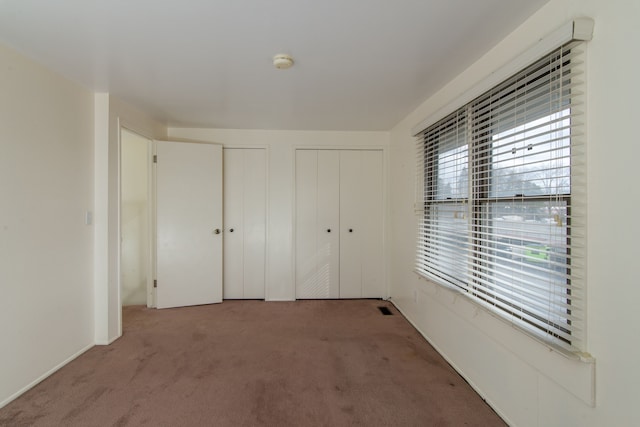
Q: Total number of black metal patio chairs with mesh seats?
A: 0